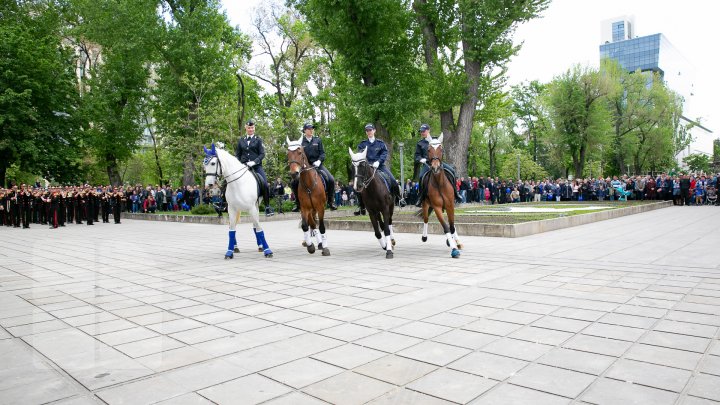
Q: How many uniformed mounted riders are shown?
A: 4